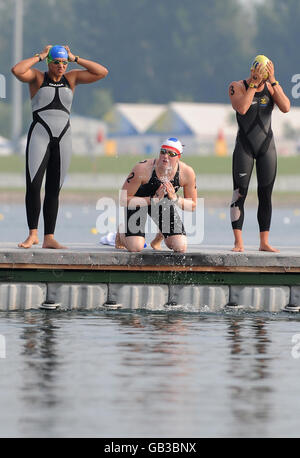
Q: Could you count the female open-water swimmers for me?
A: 3